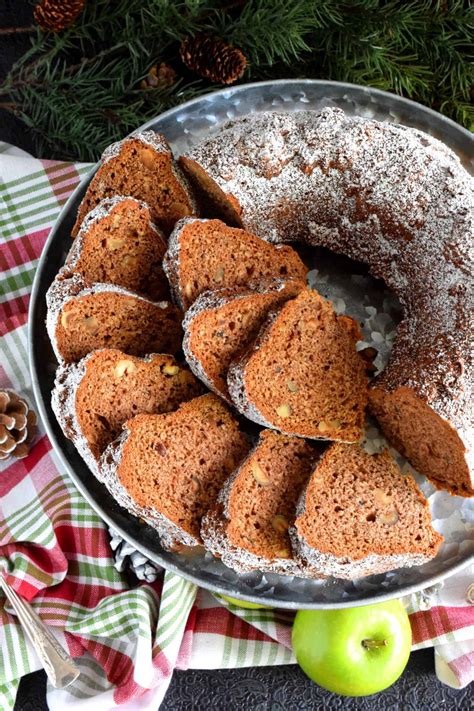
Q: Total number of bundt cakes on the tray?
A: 1